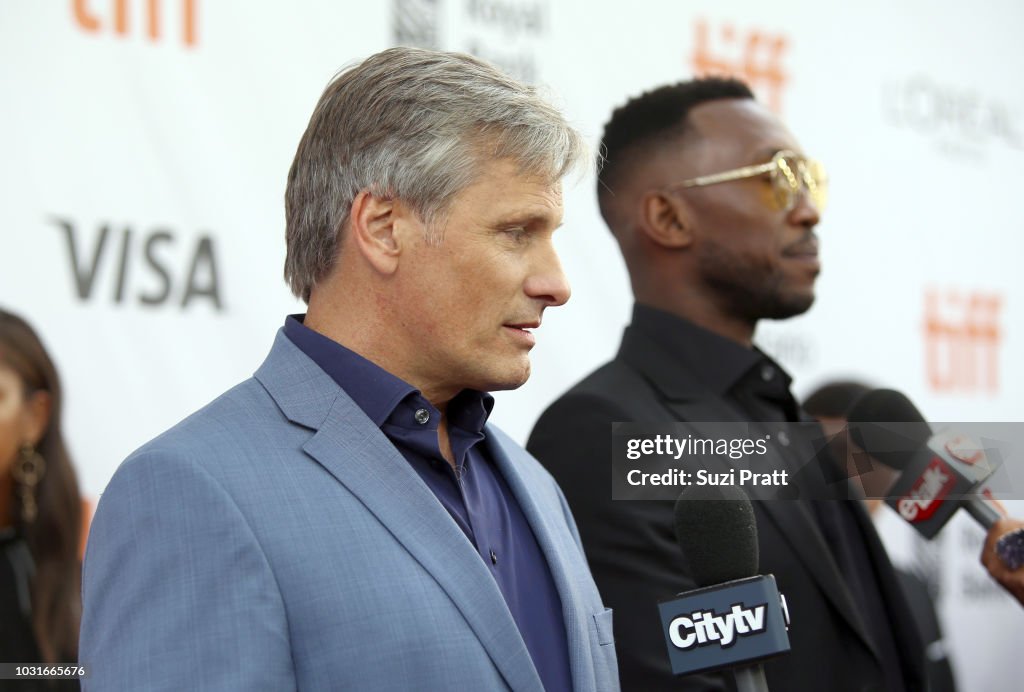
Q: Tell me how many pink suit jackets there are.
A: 0